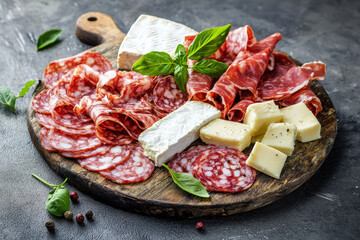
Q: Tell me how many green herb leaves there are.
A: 10